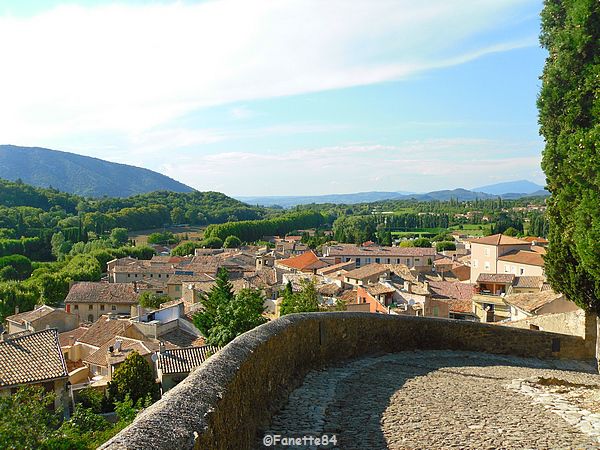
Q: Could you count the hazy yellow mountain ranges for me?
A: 0